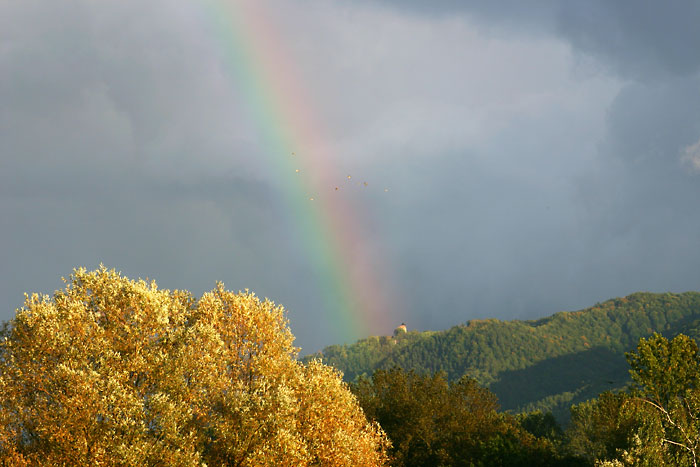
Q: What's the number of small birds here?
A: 7